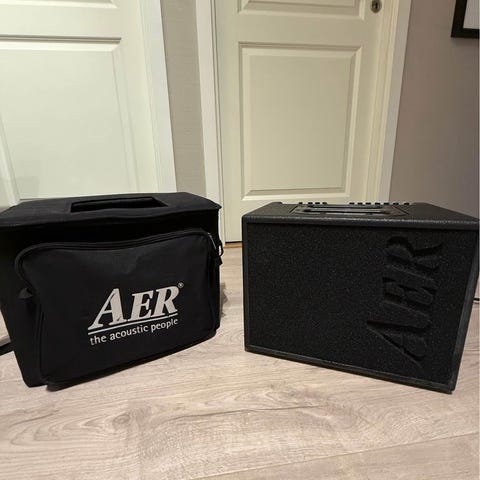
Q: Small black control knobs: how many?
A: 11